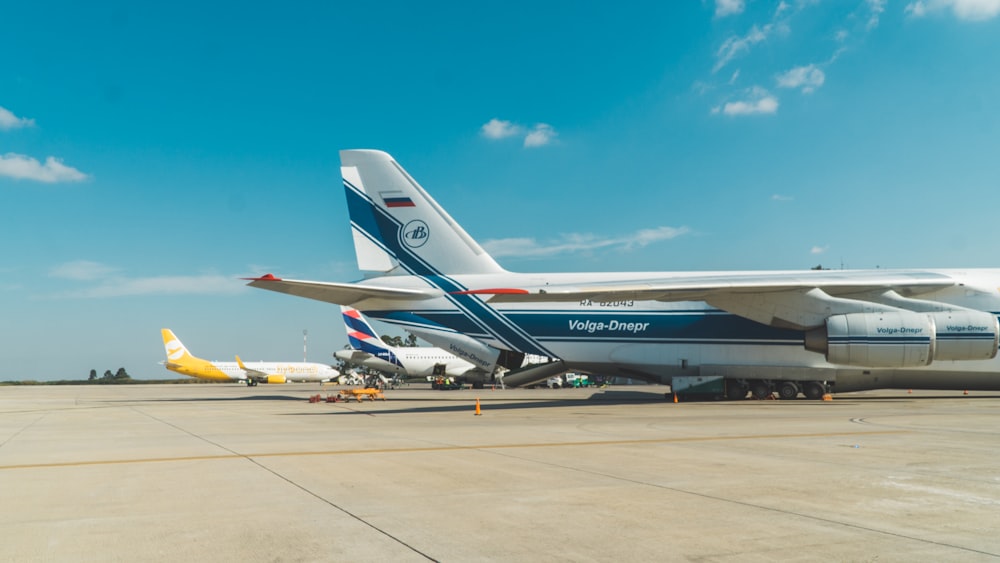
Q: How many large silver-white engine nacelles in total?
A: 2